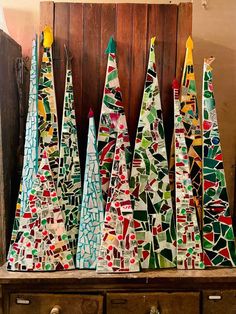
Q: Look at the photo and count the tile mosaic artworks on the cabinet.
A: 11